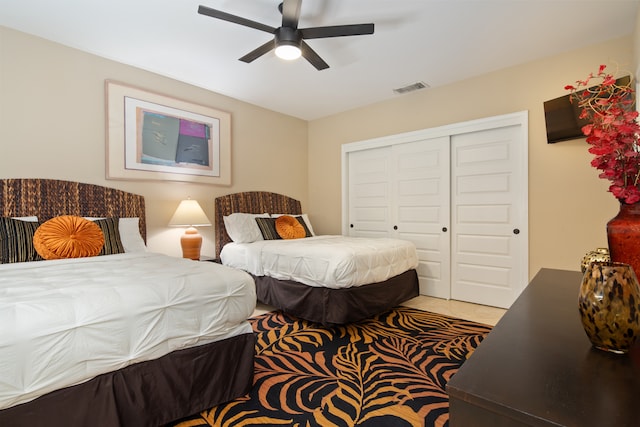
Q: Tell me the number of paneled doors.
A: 3